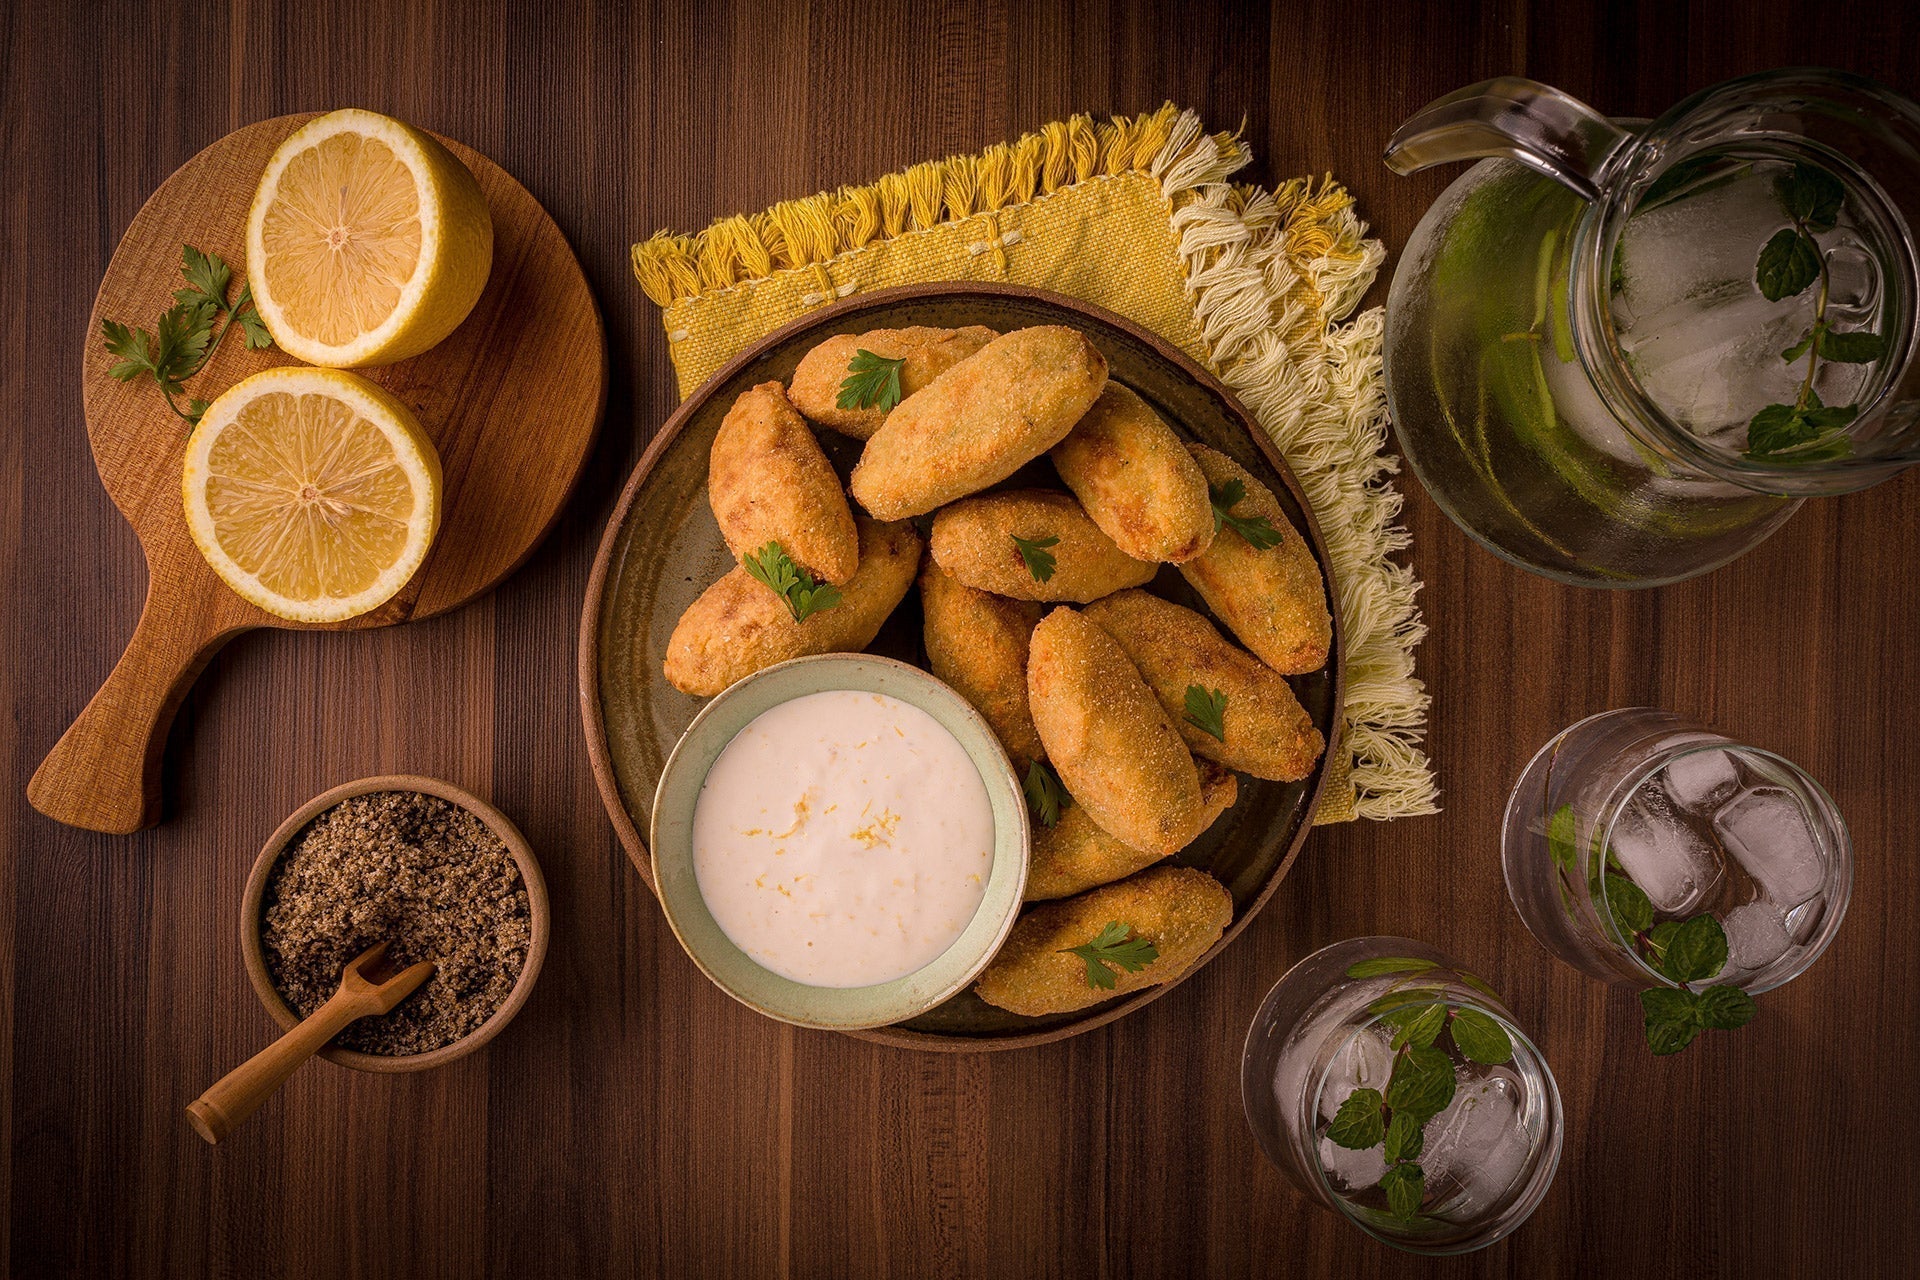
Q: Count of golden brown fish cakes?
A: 12